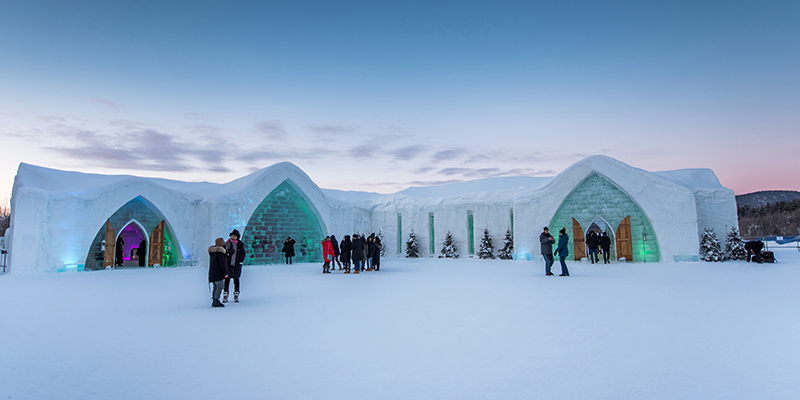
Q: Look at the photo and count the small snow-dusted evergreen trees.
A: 7